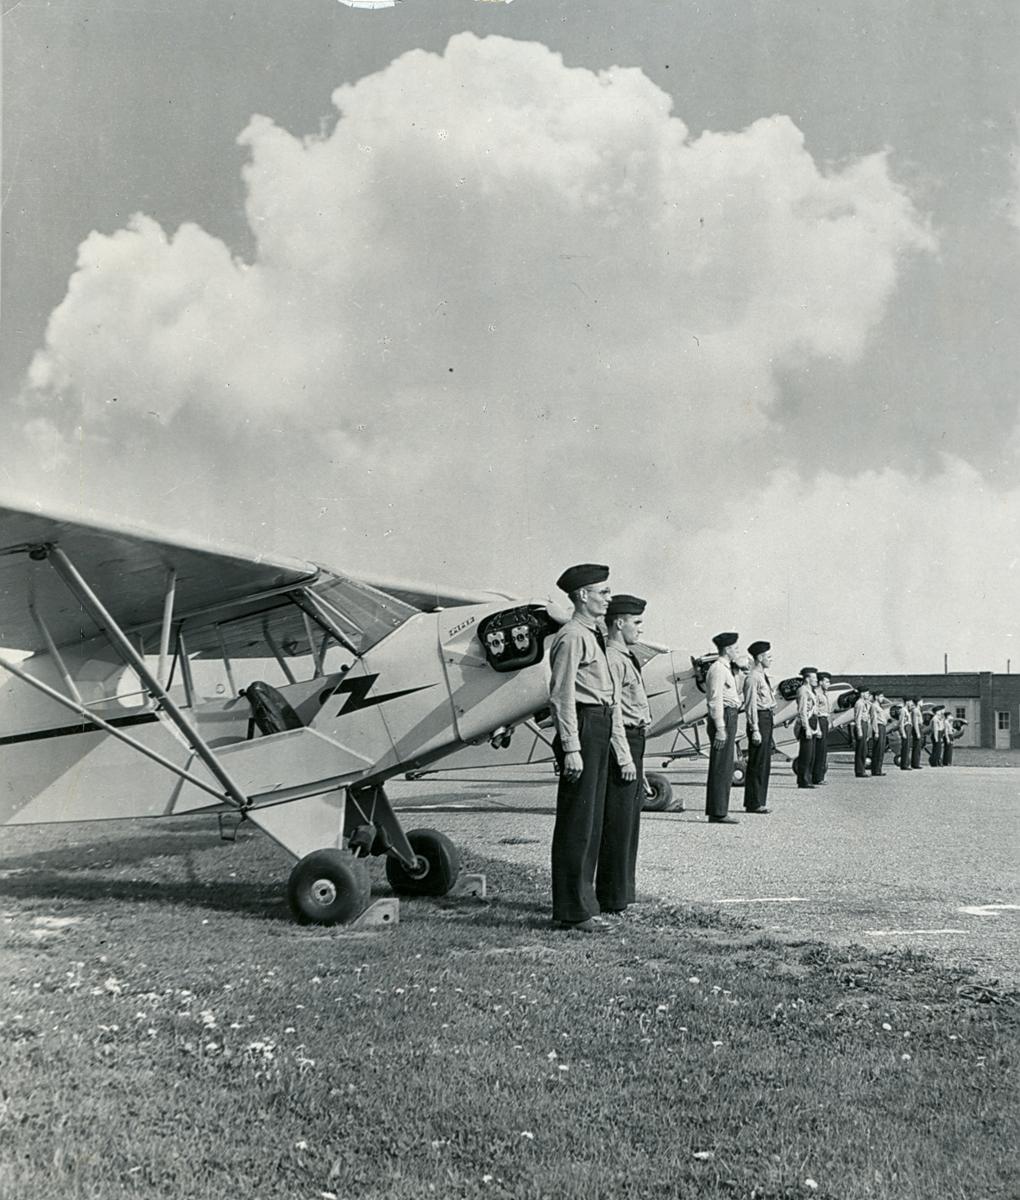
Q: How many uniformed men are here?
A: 12